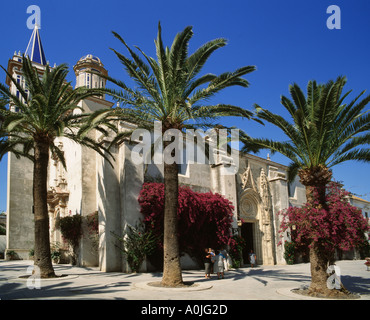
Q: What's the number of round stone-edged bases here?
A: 3